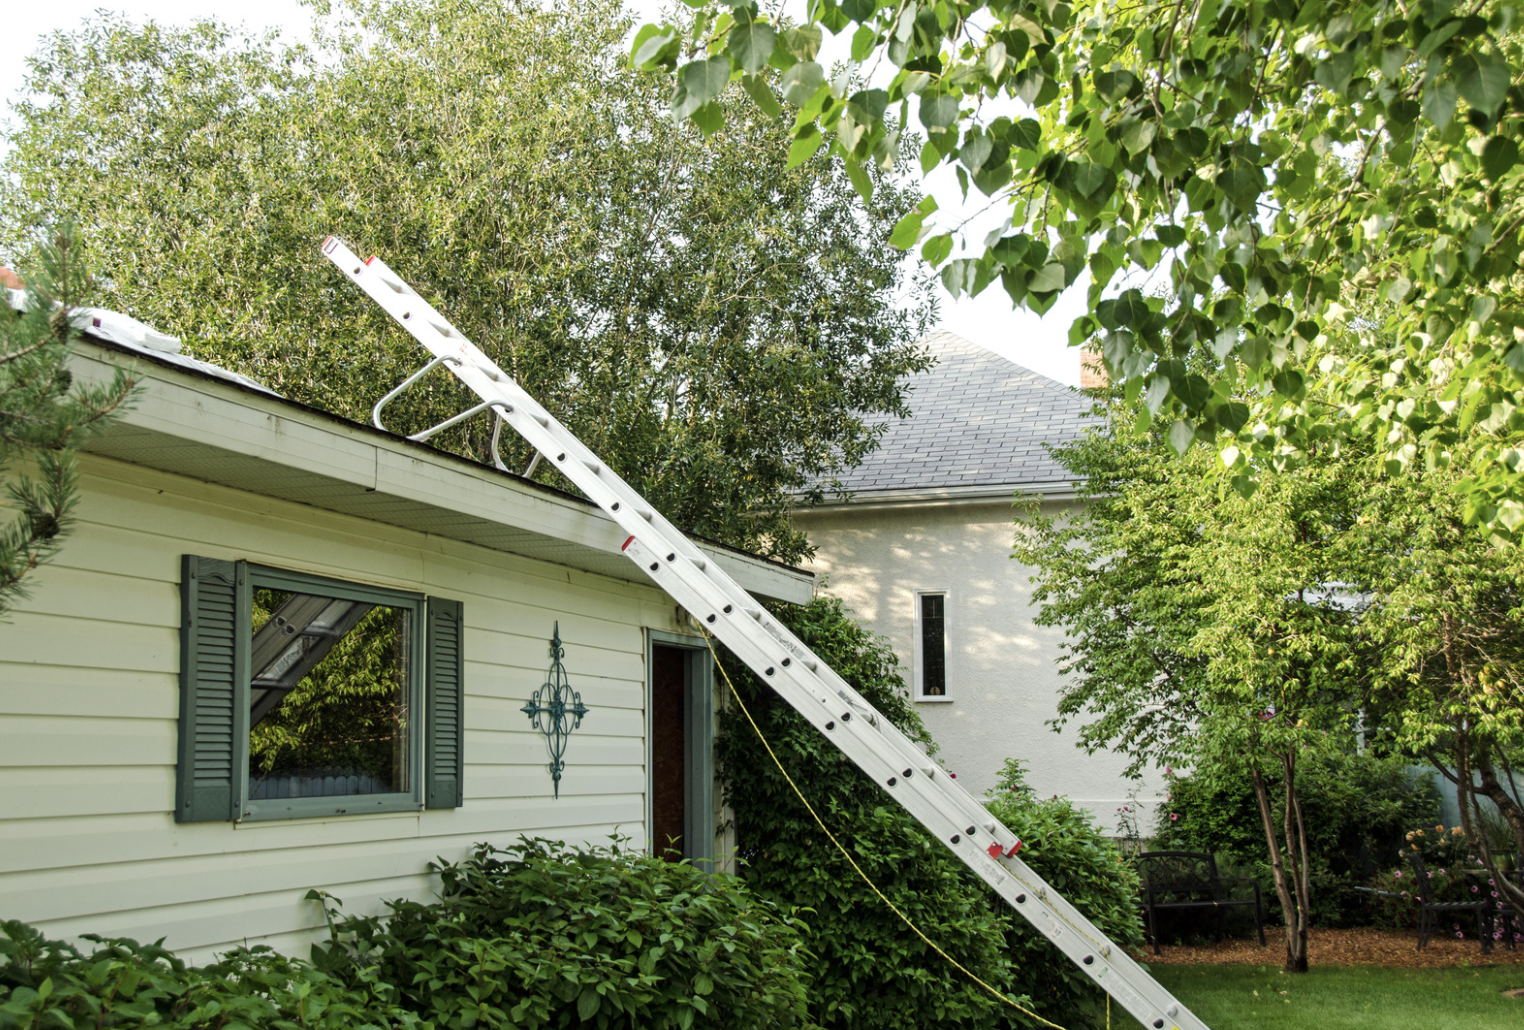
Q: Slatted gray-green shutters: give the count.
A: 2